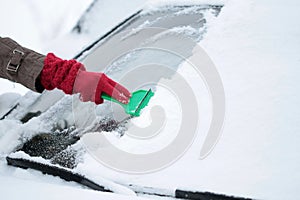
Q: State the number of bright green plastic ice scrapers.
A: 1